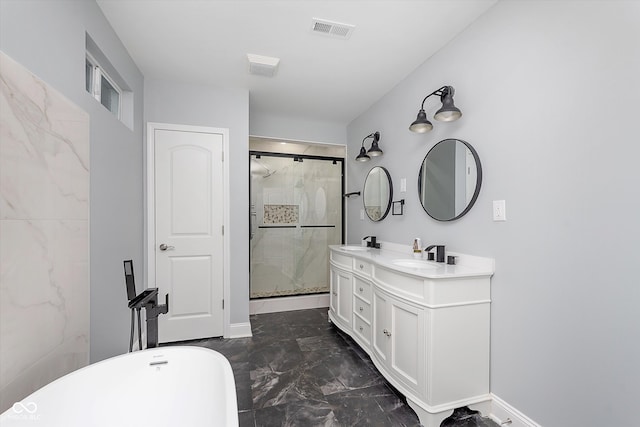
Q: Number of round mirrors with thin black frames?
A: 2